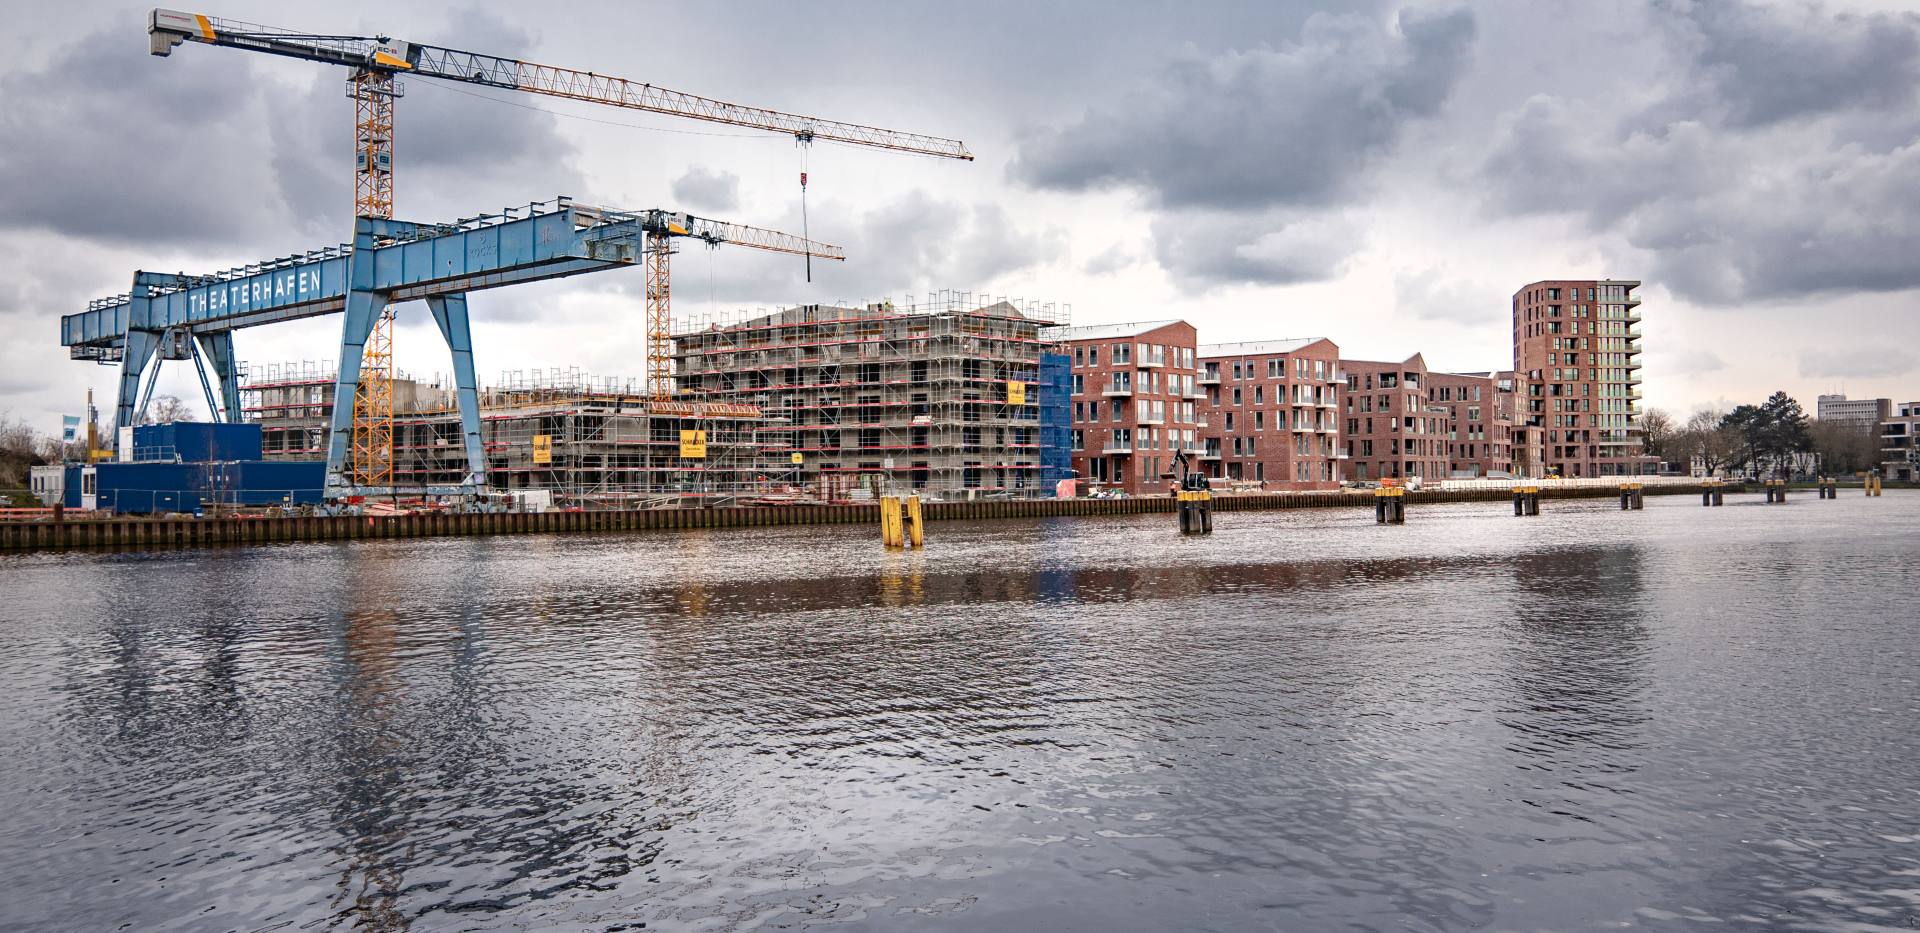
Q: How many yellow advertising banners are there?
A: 3